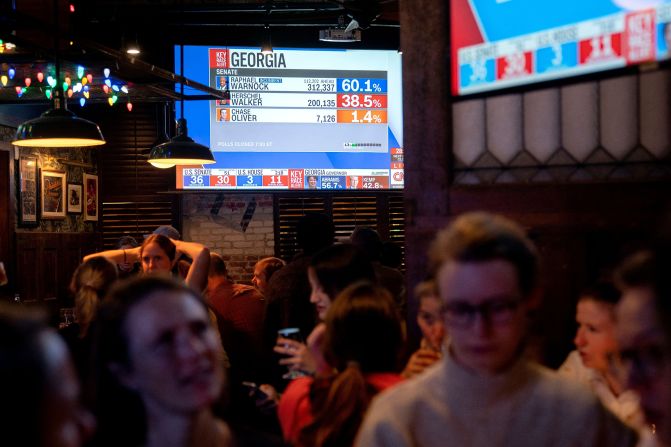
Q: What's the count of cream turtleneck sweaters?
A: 1